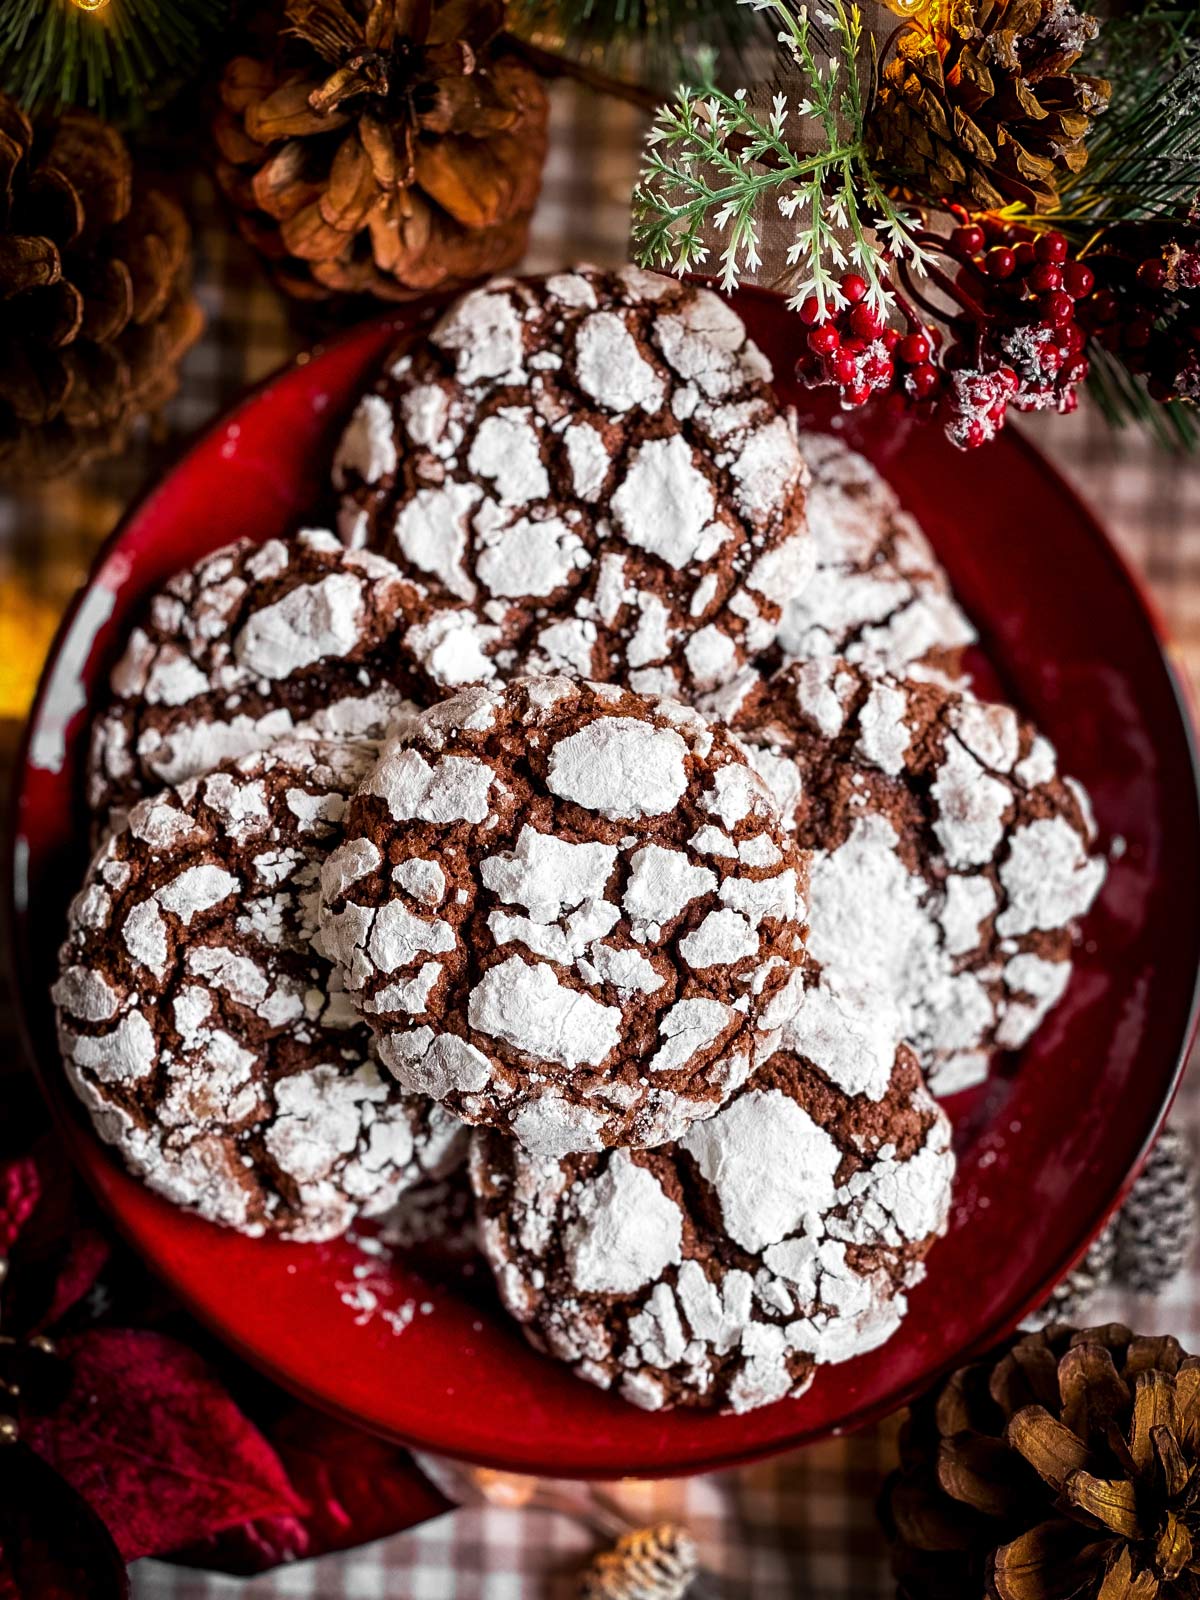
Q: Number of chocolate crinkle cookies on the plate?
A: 7